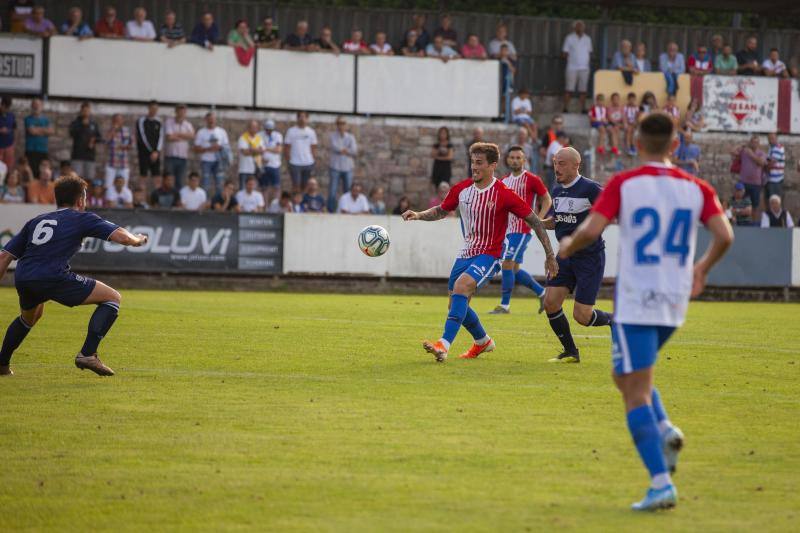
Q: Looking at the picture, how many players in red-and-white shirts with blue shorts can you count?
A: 3